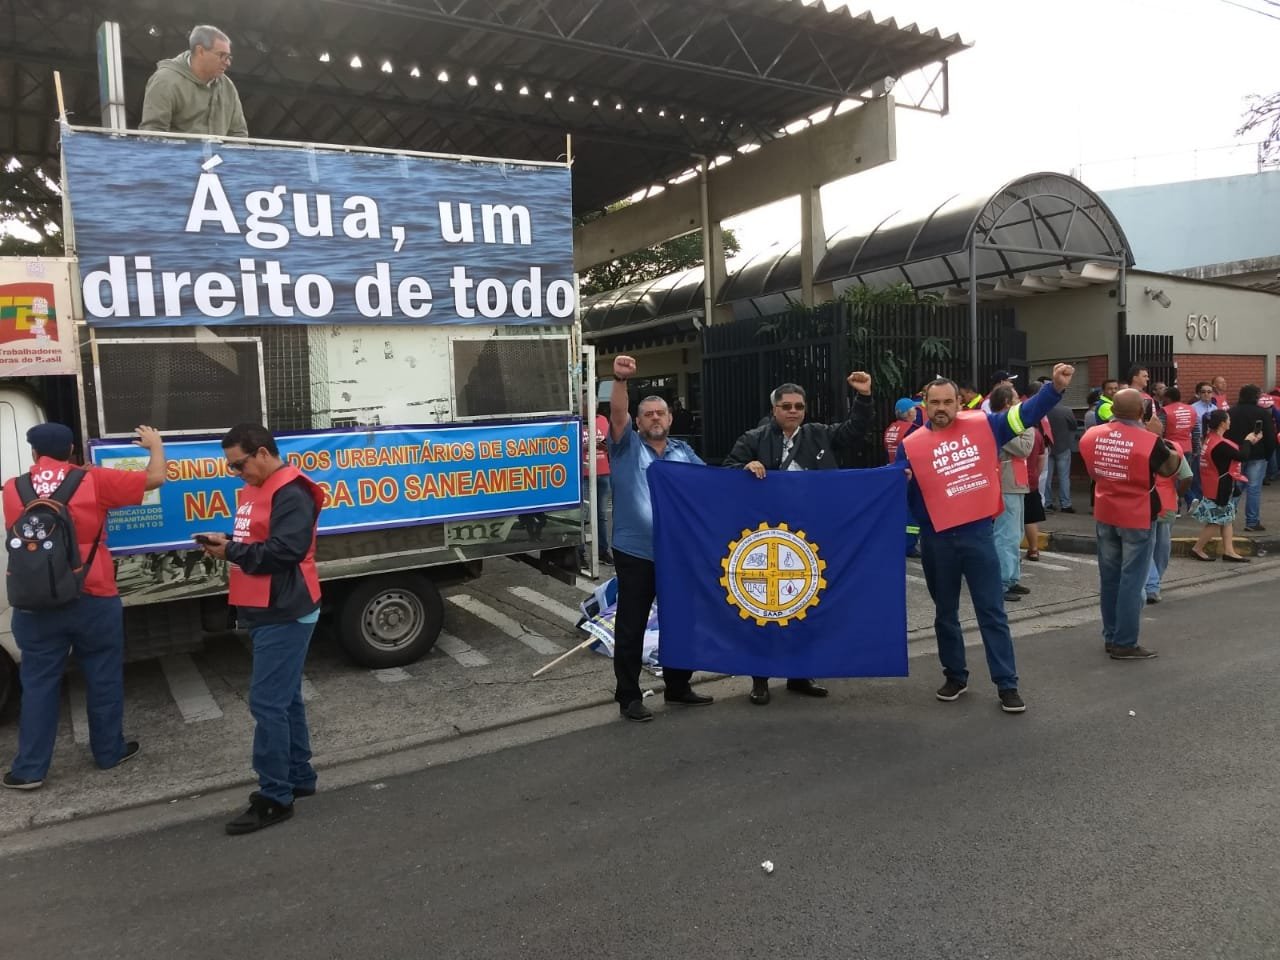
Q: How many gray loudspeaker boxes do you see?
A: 2